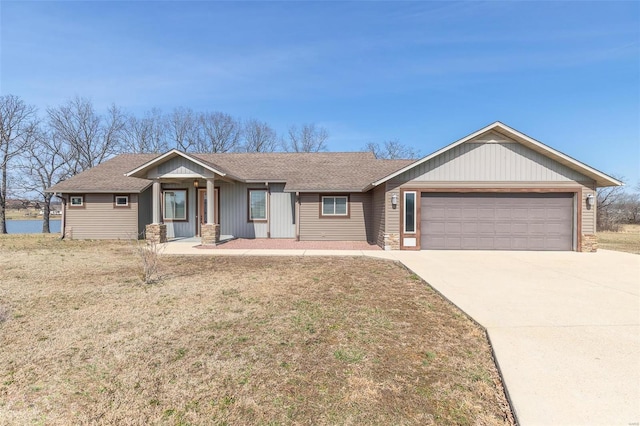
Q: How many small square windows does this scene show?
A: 2